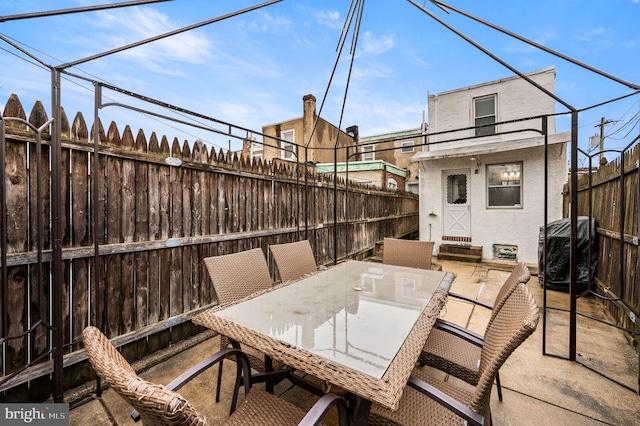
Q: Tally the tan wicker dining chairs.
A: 6